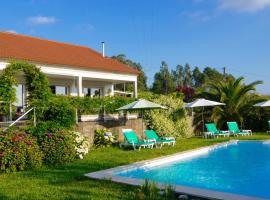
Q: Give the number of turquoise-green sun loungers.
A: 4